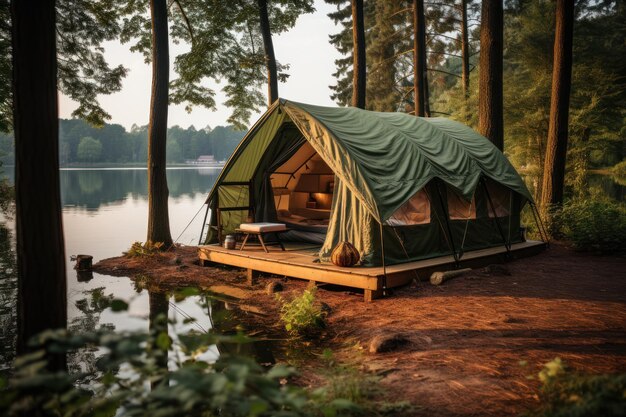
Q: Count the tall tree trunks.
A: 8